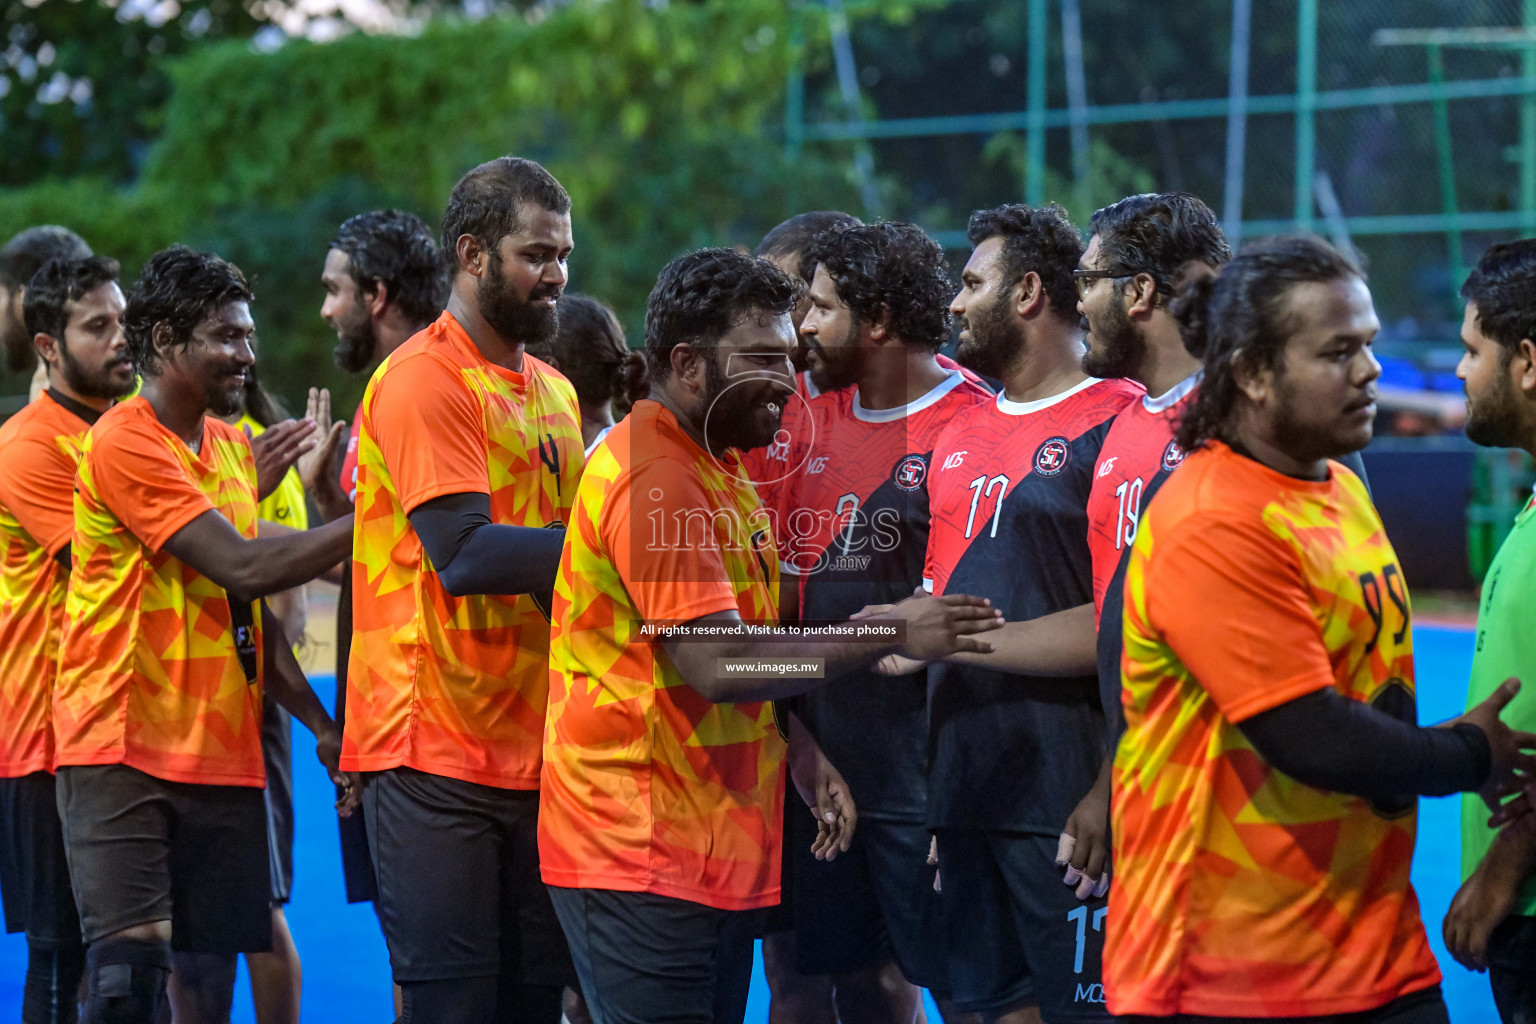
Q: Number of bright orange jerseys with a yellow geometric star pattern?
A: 5